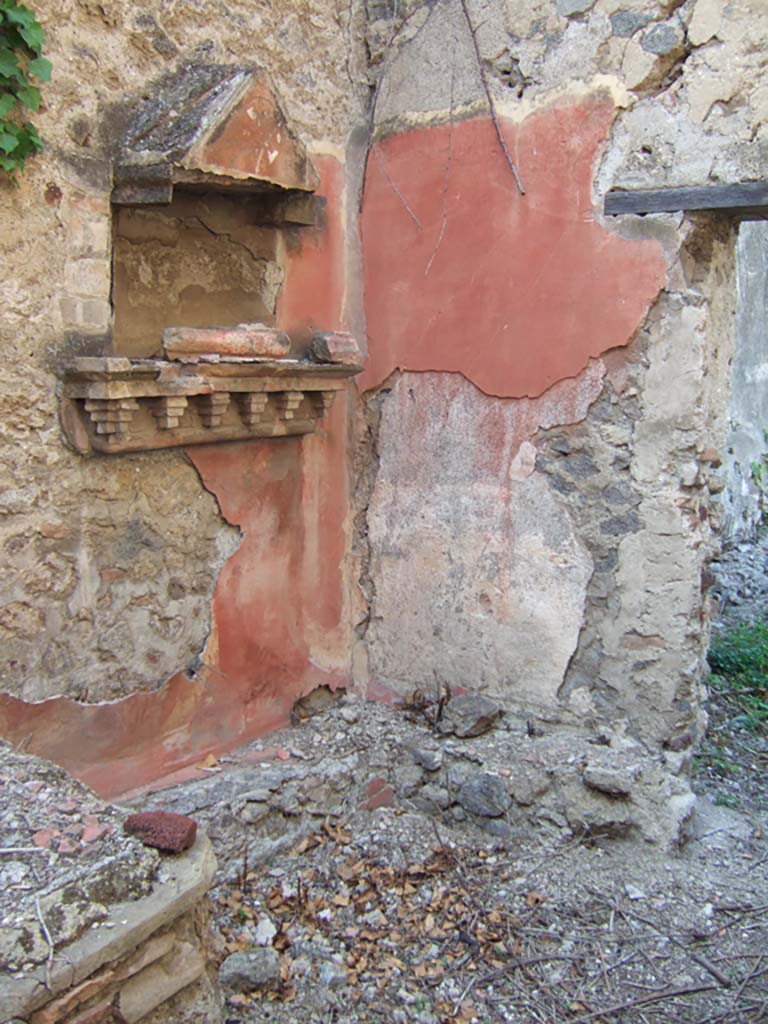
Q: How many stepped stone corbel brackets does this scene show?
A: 6